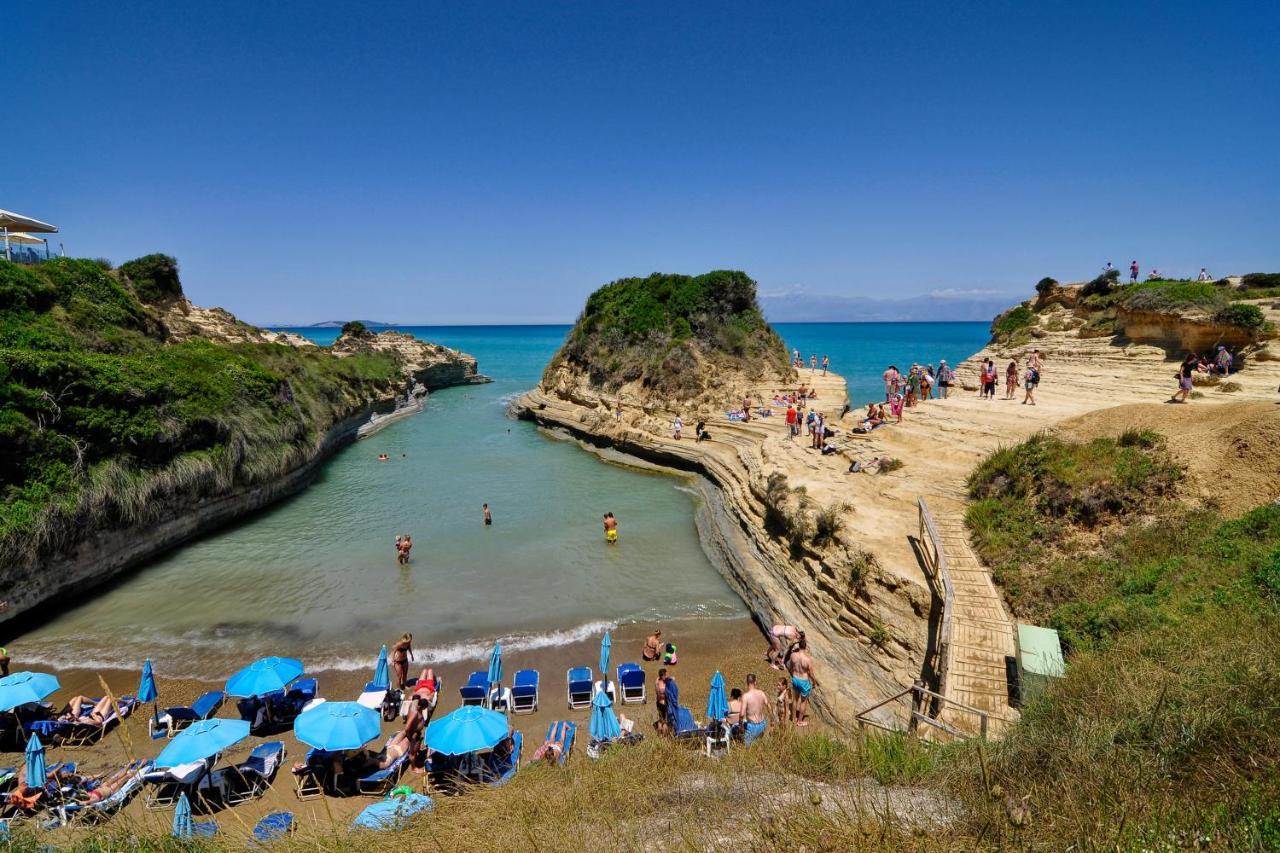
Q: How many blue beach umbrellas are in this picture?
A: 13